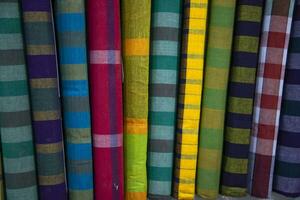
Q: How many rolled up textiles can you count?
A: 11